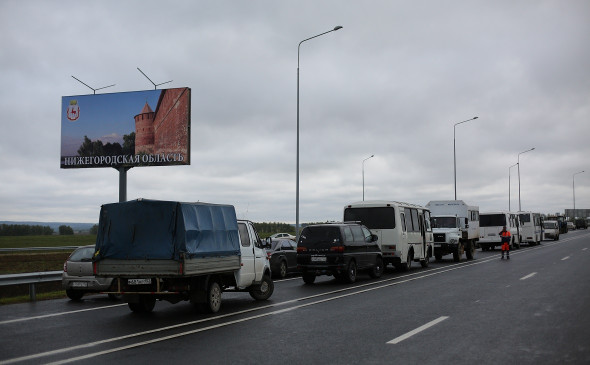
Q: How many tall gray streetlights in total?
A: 6